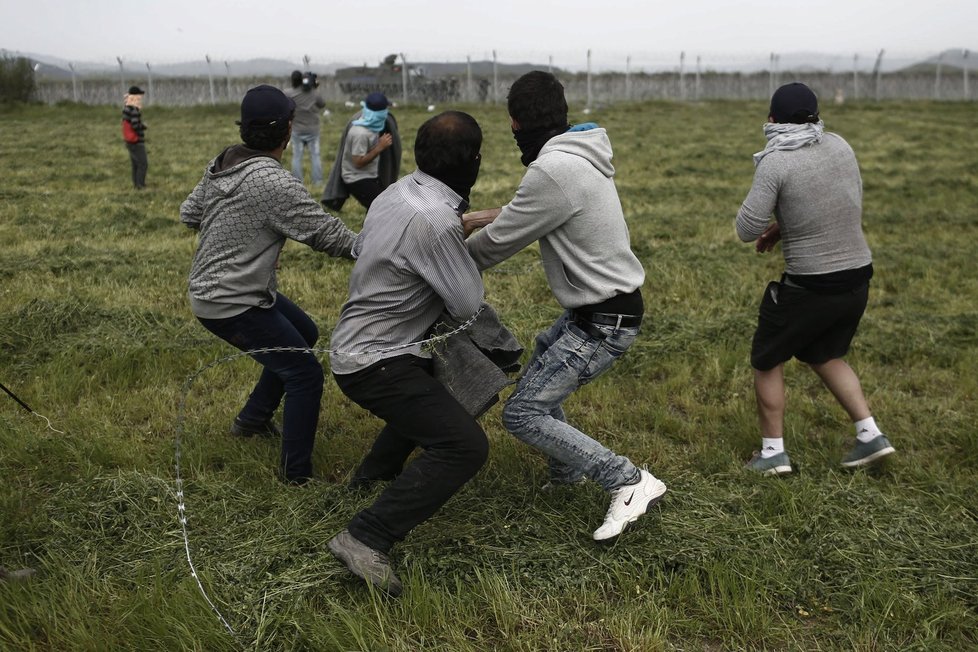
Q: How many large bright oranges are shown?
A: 0